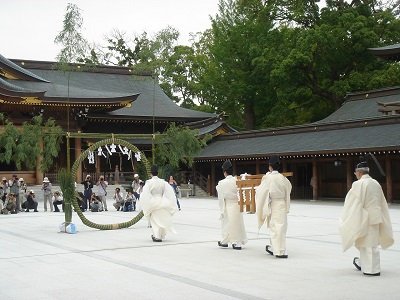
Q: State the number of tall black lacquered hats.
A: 4